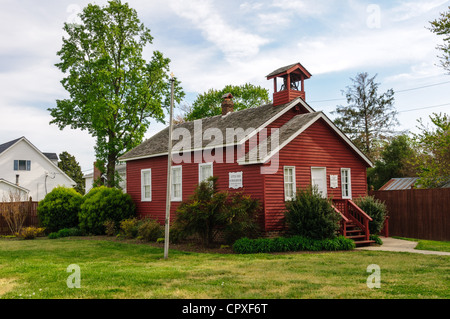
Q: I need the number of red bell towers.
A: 1